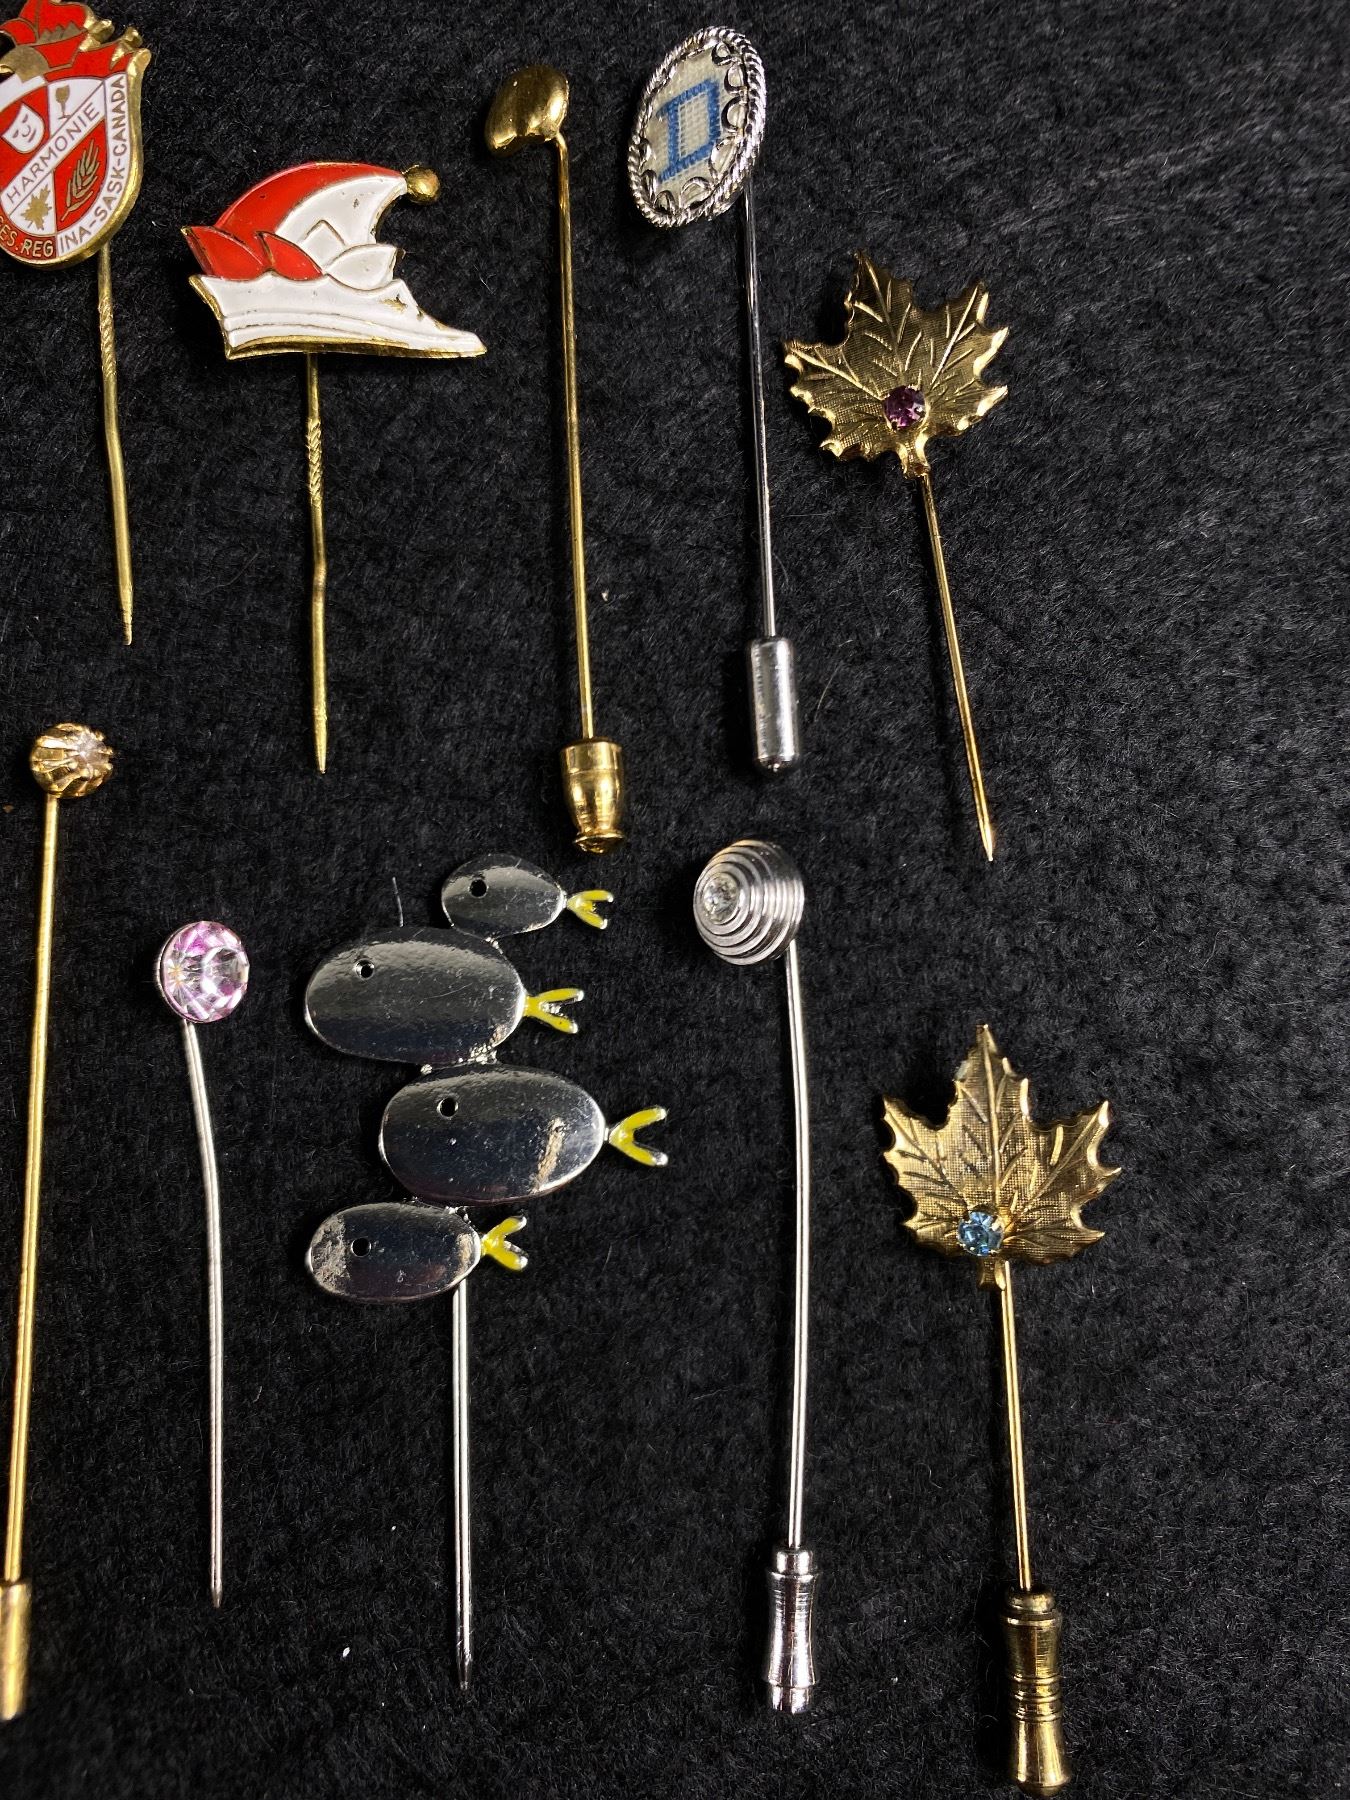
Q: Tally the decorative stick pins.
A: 10